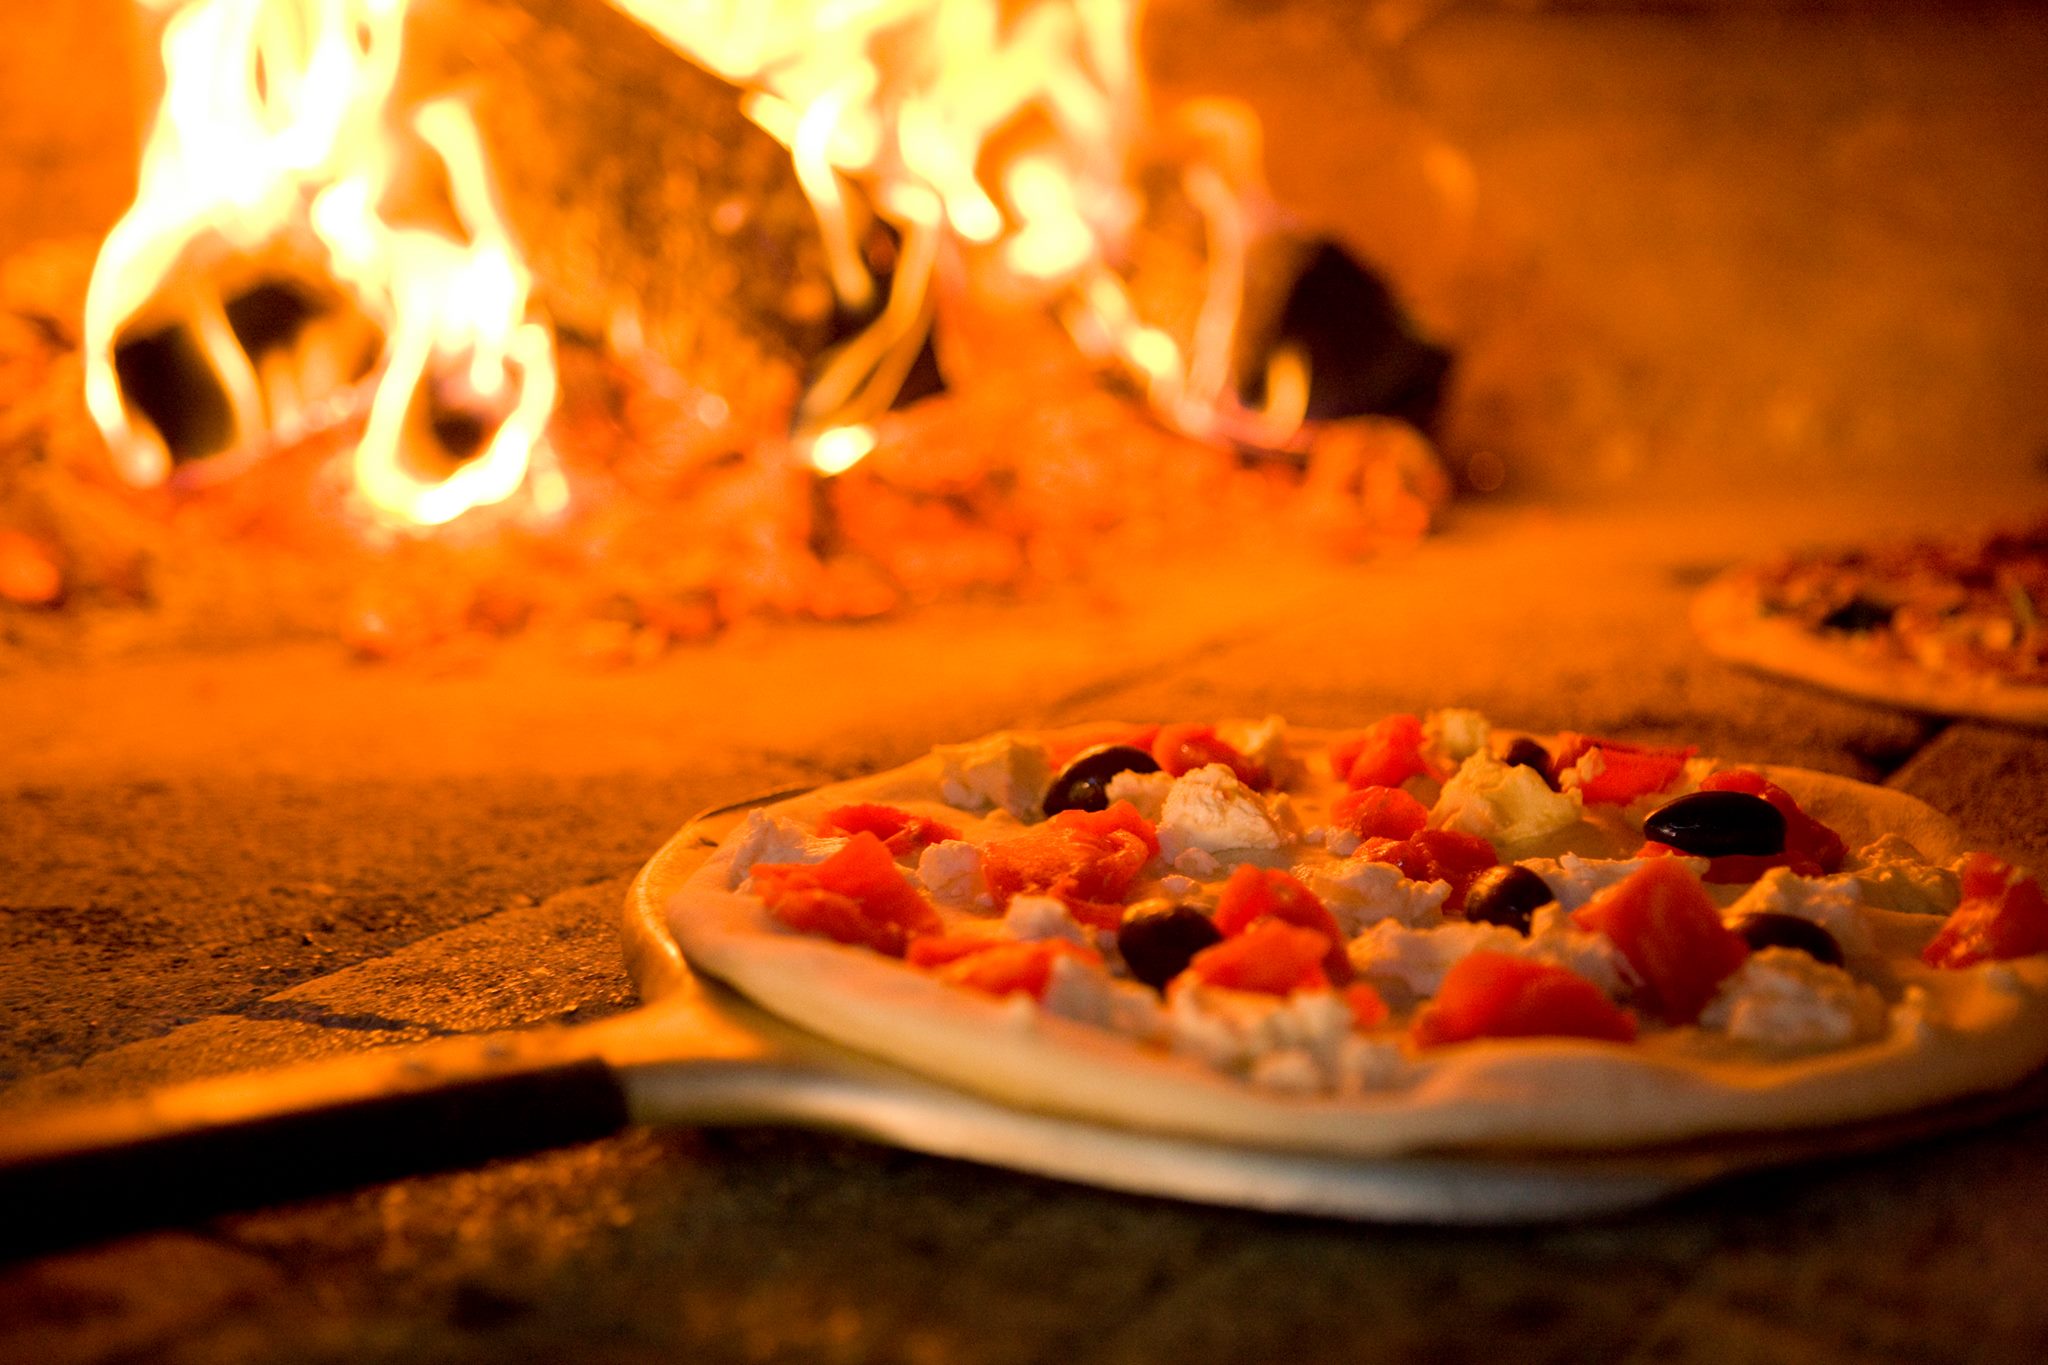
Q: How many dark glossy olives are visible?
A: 6